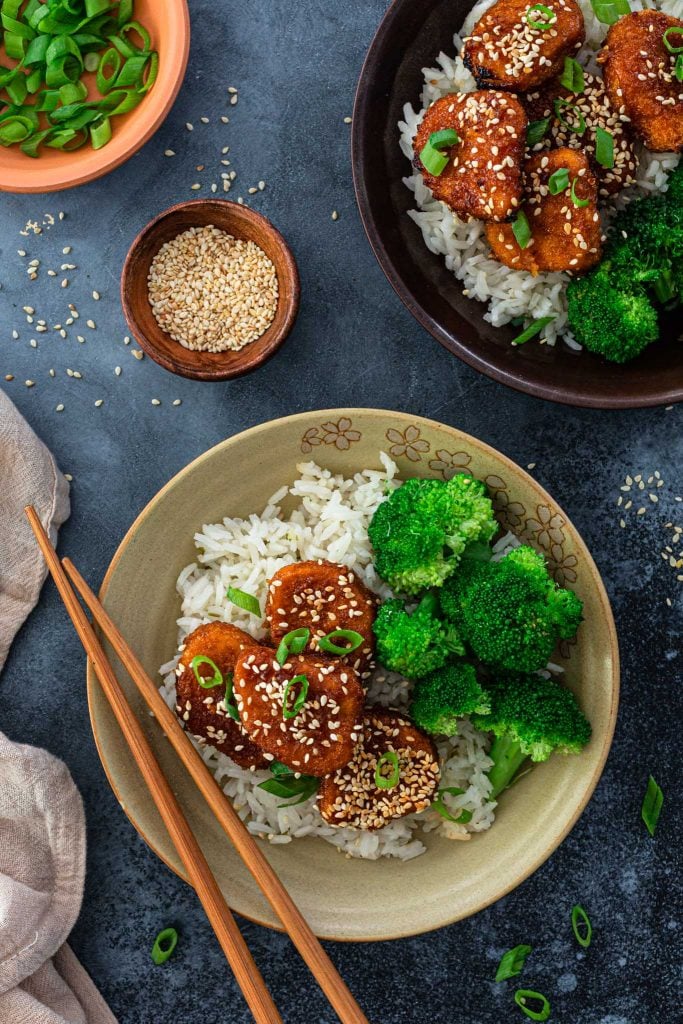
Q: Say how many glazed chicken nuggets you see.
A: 9